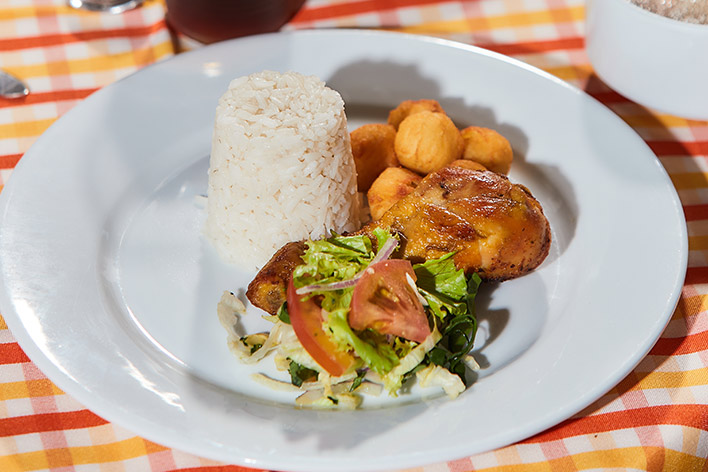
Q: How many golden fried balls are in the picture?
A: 6